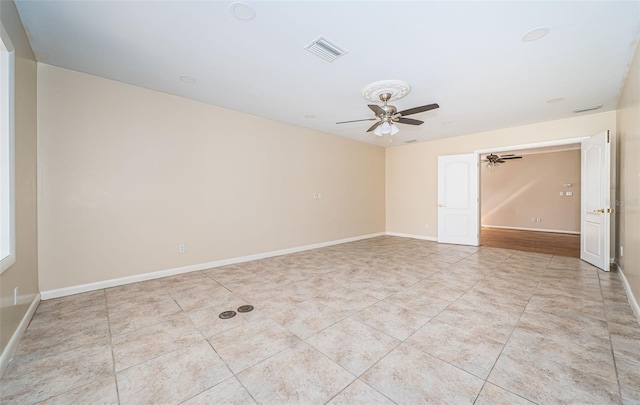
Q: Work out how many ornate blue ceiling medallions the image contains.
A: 0